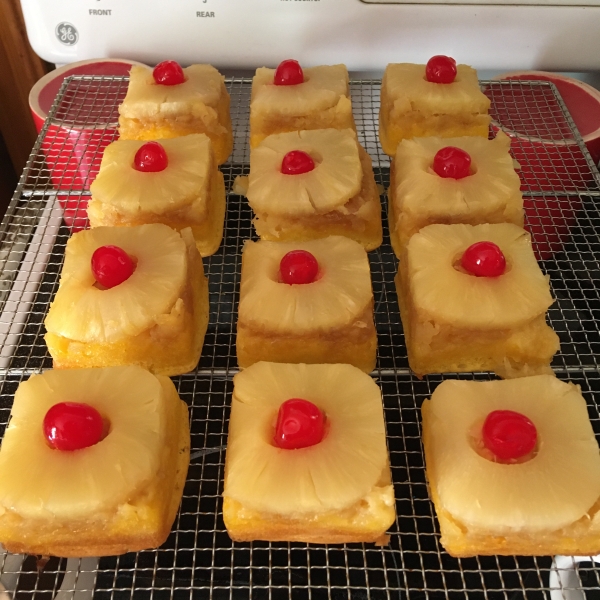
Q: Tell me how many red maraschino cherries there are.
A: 12